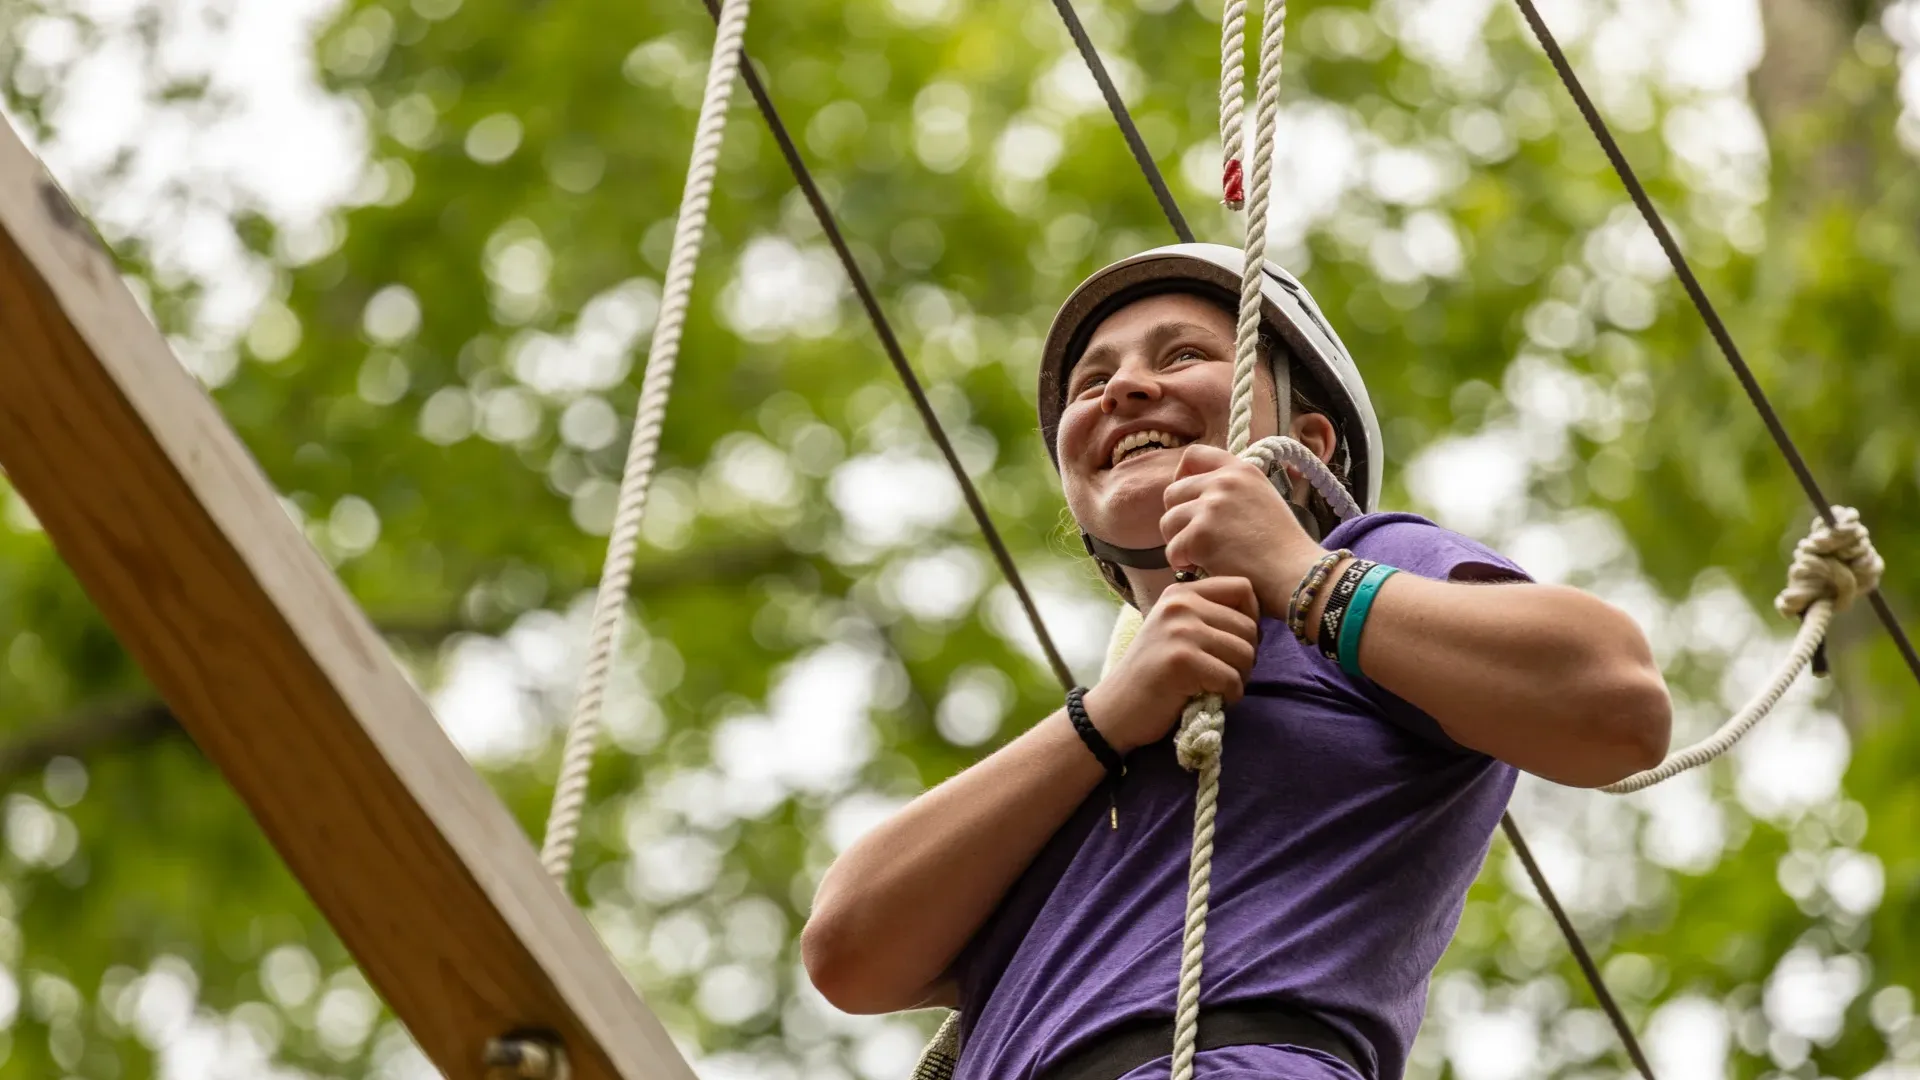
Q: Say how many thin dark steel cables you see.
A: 3